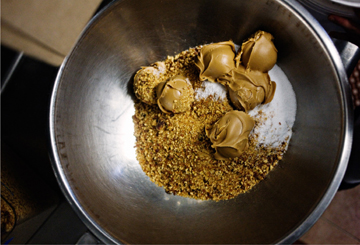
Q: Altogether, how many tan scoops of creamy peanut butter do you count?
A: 6